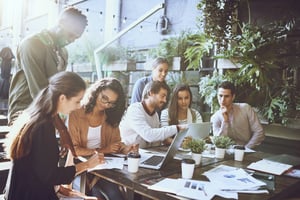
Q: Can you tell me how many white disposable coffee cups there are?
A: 3